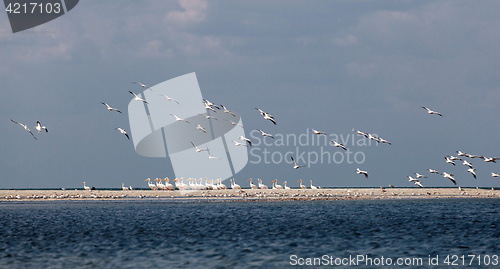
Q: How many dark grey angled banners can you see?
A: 1